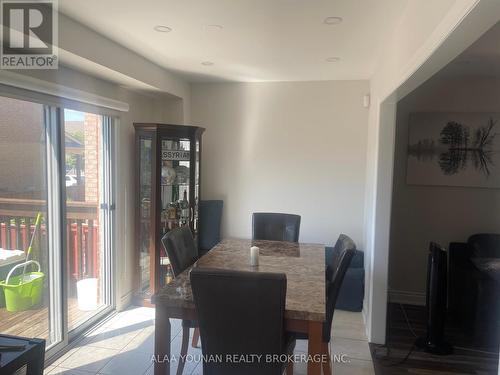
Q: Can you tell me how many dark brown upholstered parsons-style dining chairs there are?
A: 4